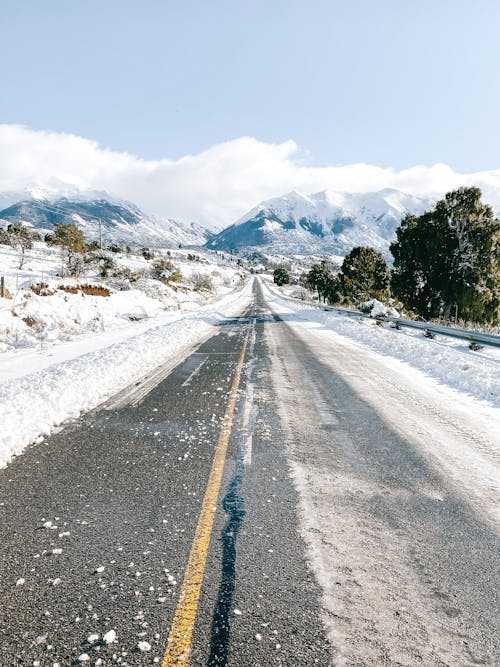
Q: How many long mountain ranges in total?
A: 2